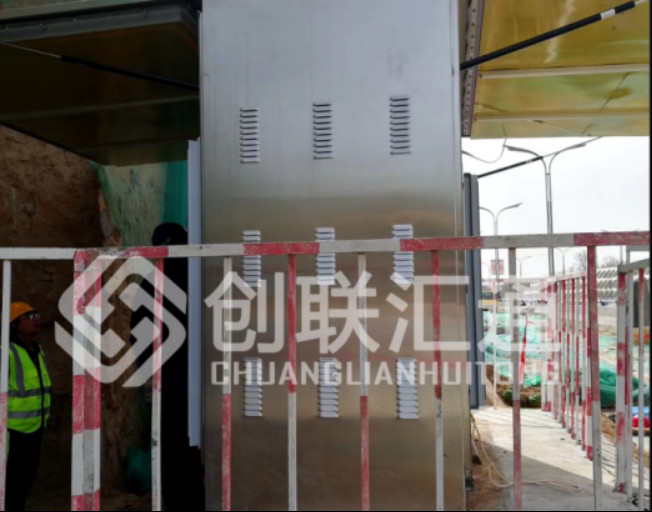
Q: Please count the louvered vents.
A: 9